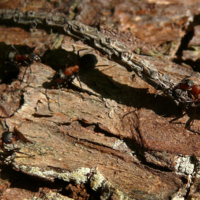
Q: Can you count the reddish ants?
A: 4